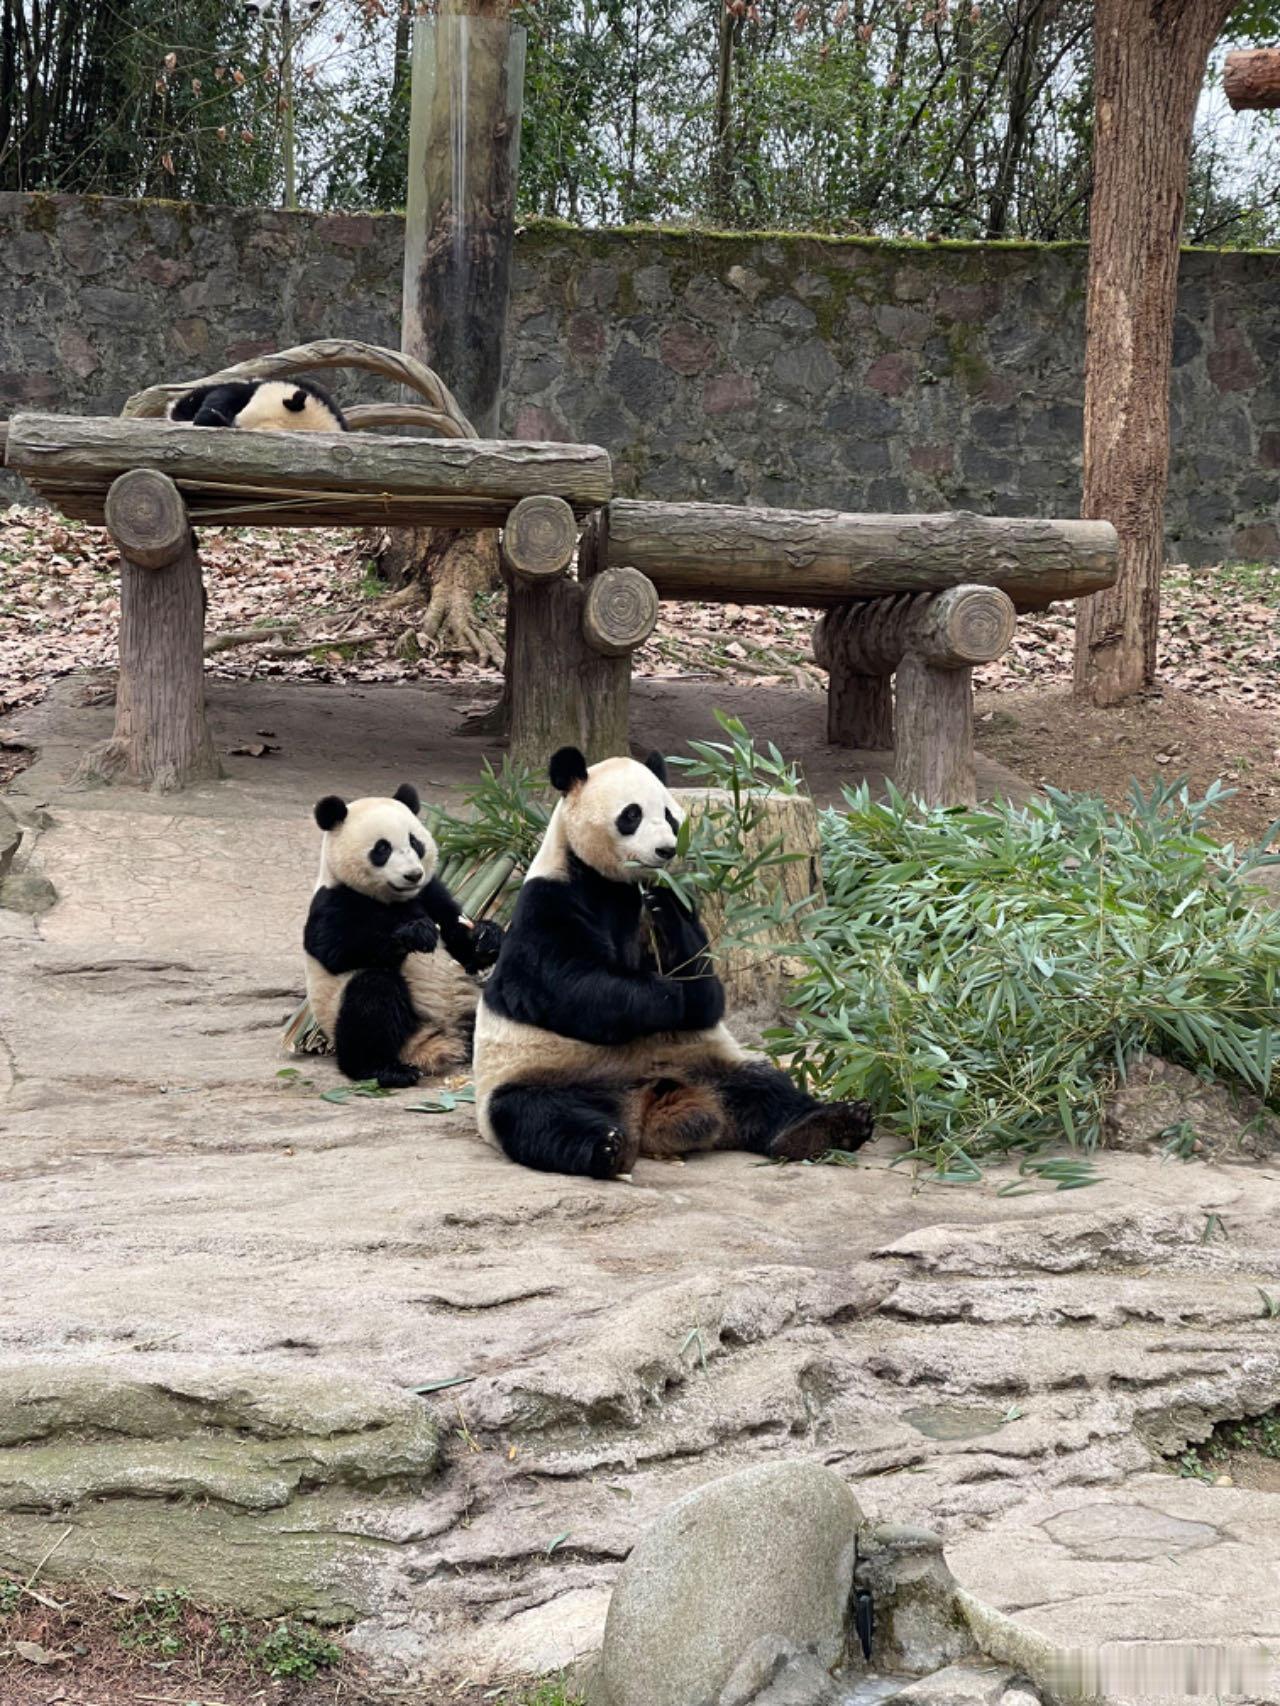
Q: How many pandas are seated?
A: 2